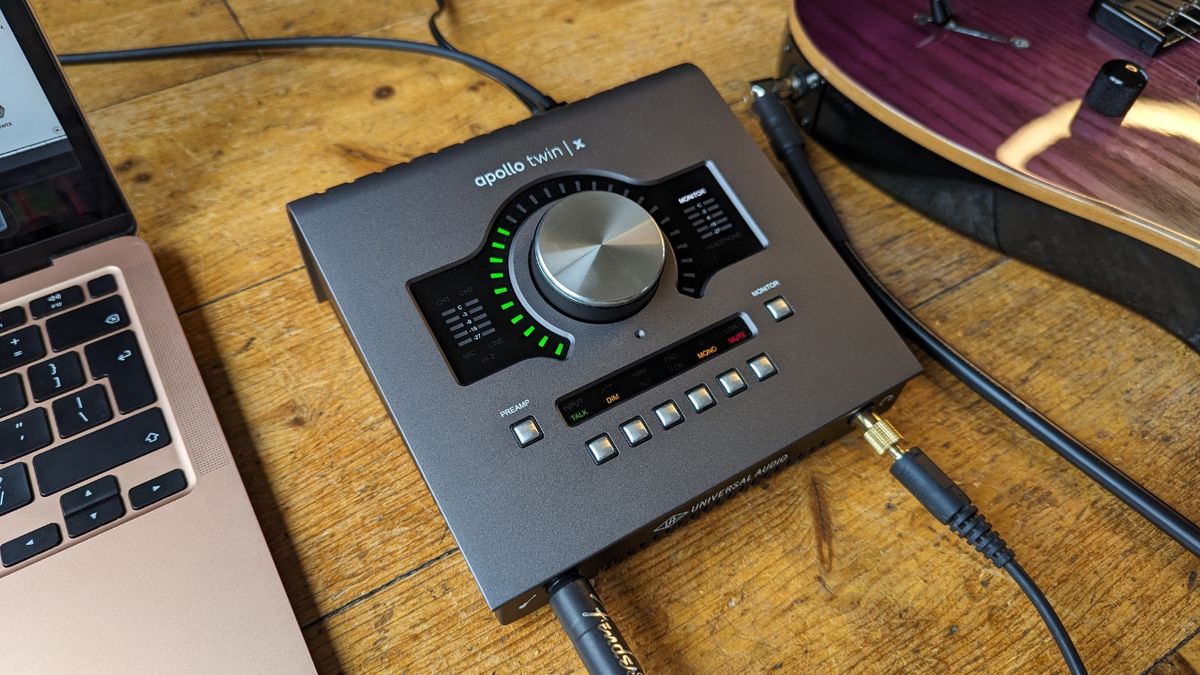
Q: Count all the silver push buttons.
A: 8